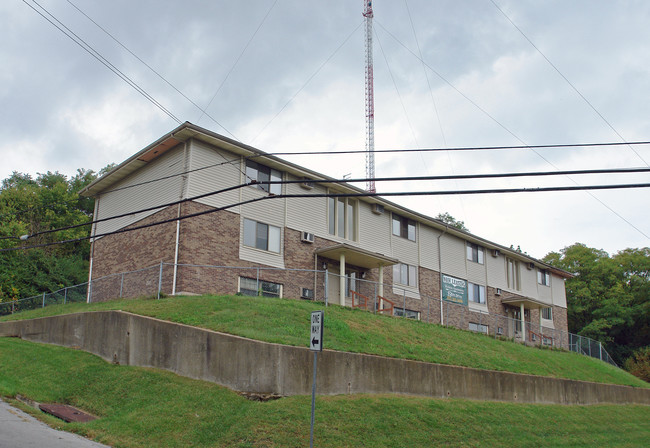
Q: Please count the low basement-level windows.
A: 4